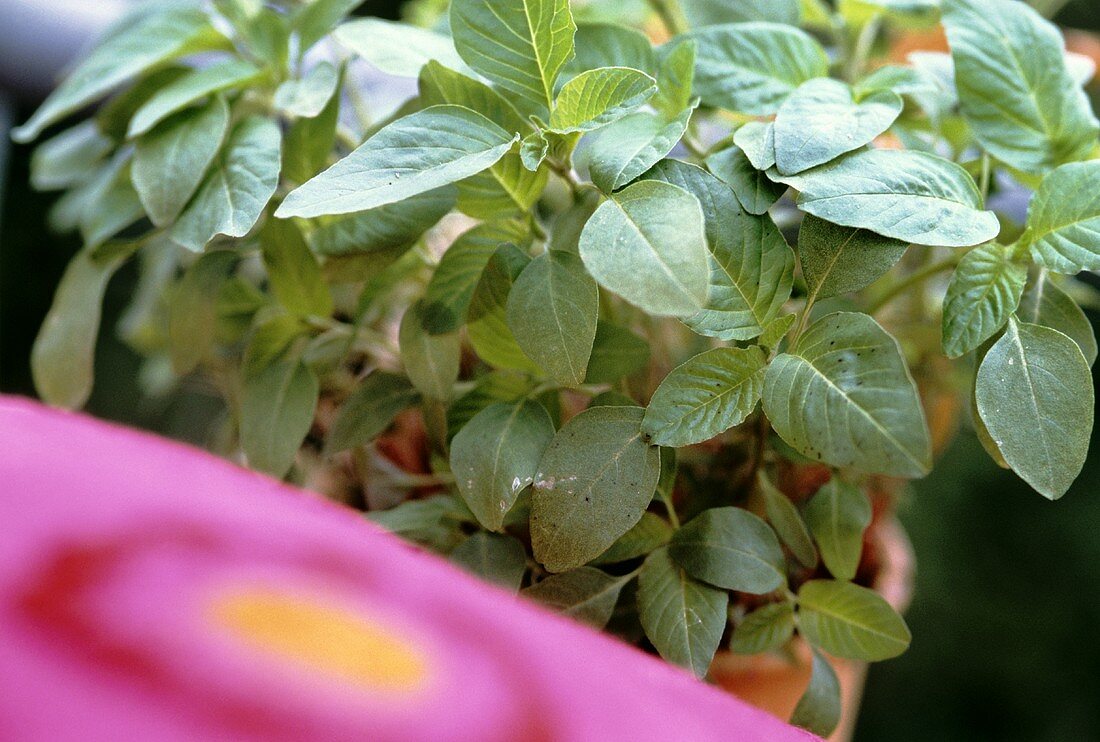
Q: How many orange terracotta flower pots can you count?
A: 1